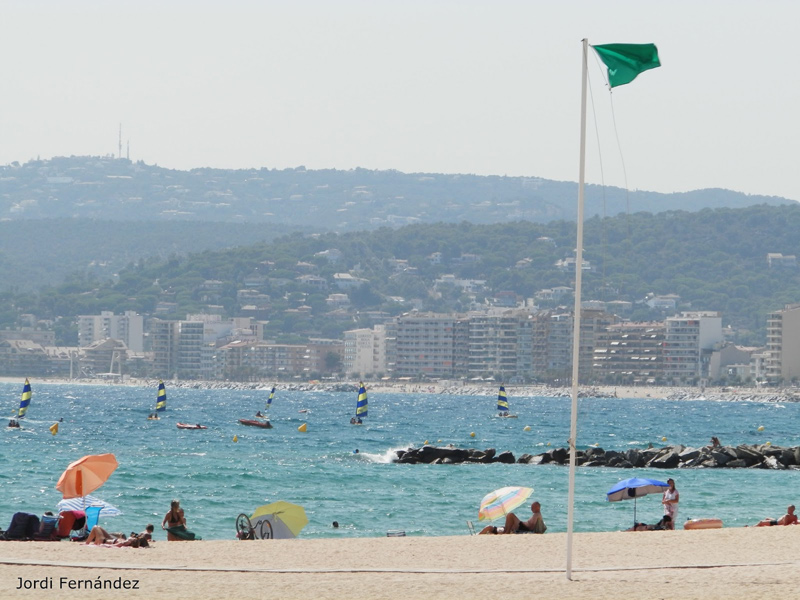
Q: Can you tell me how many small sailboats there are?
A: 5